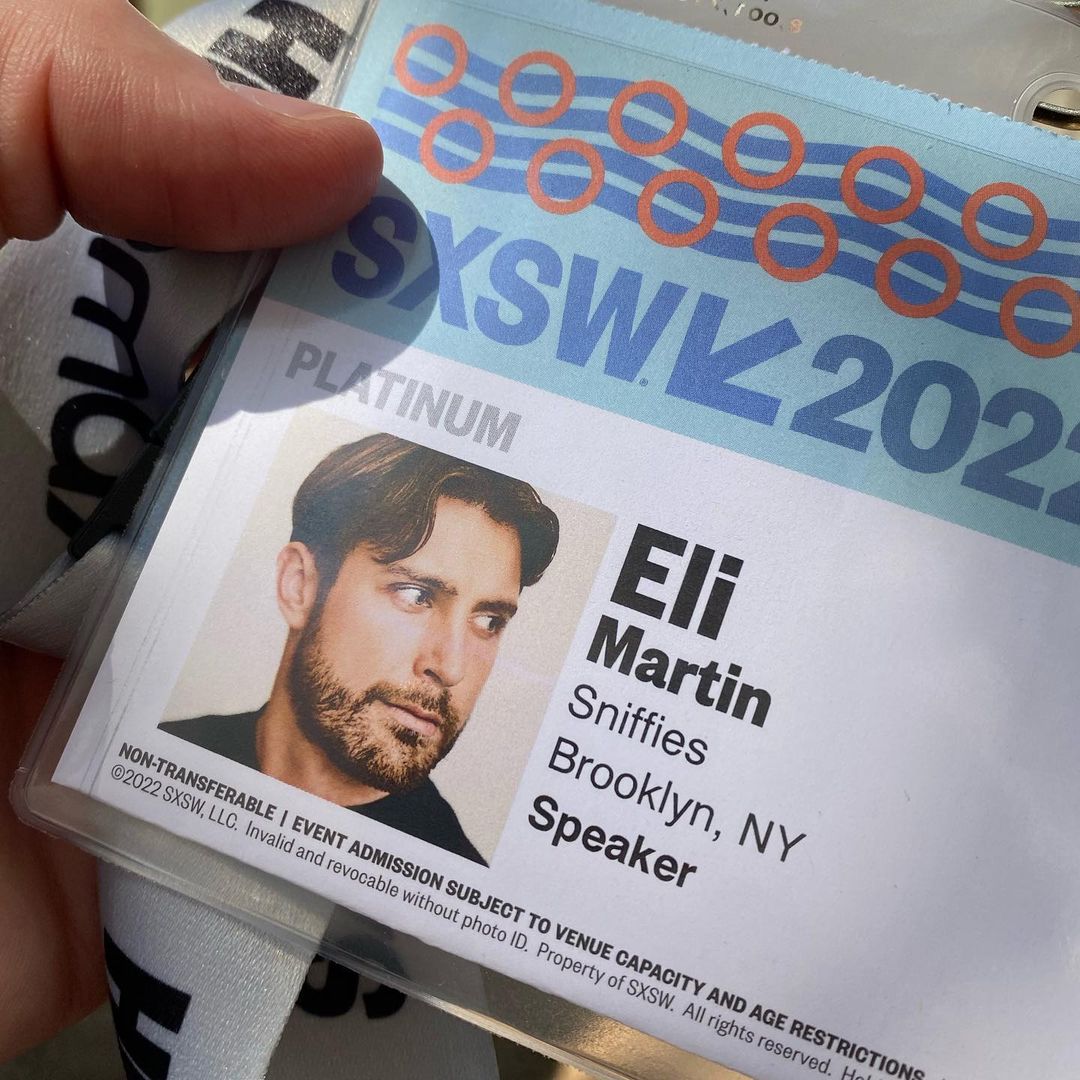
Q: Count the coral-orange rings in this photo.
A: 12